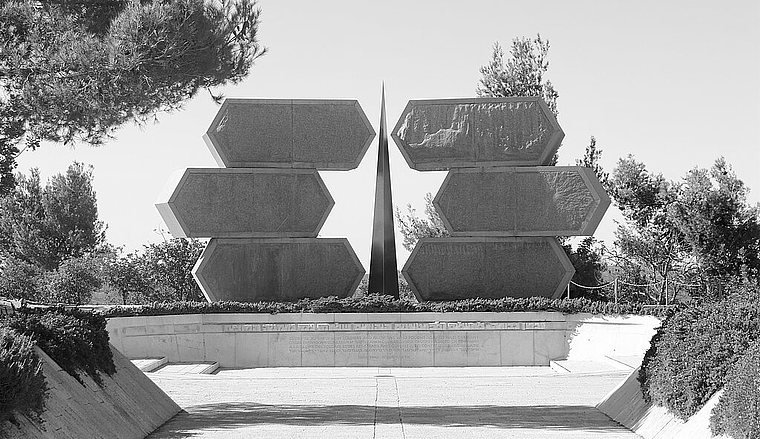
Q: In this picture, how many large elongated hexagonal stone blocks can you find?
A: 6